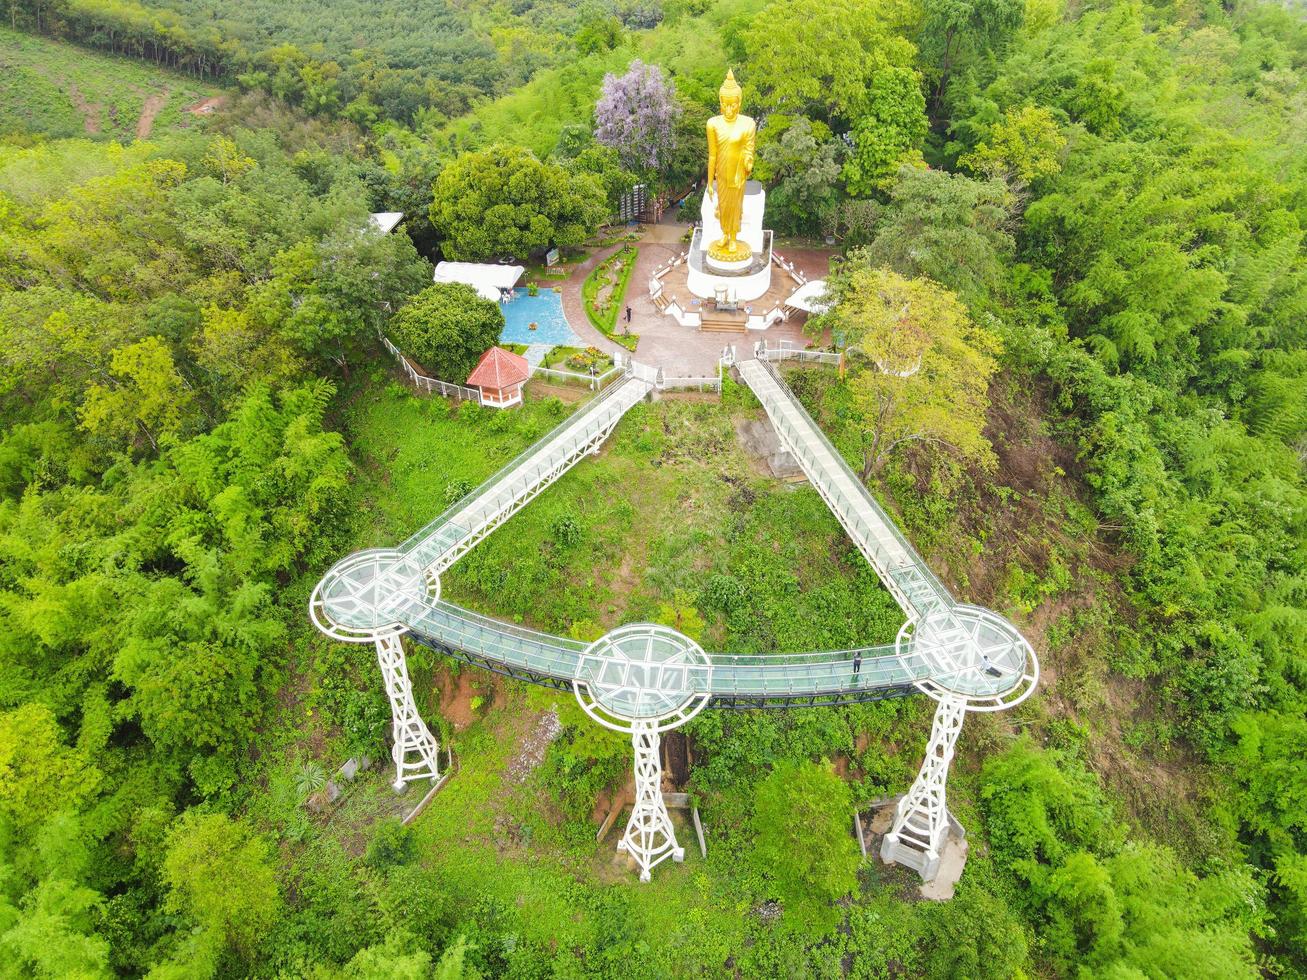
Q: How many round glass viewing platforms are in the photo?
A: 3